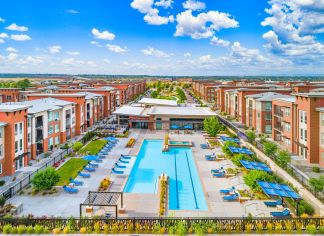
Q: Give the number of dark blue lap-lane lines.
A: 2